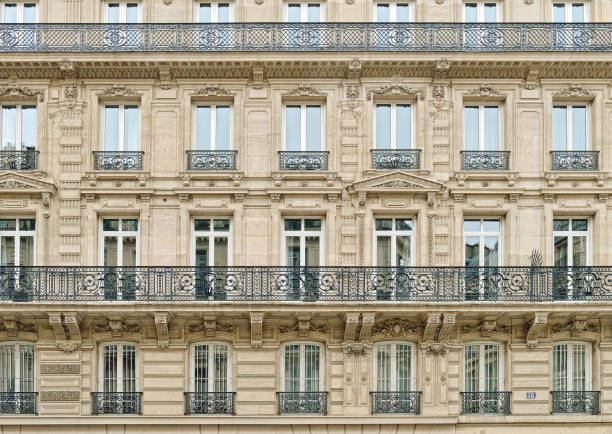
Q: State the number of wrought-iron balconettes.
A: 14